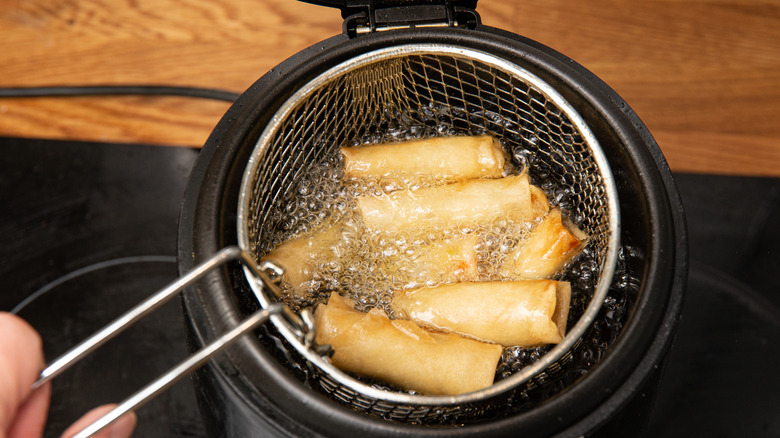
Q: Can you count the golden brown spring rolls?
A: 7